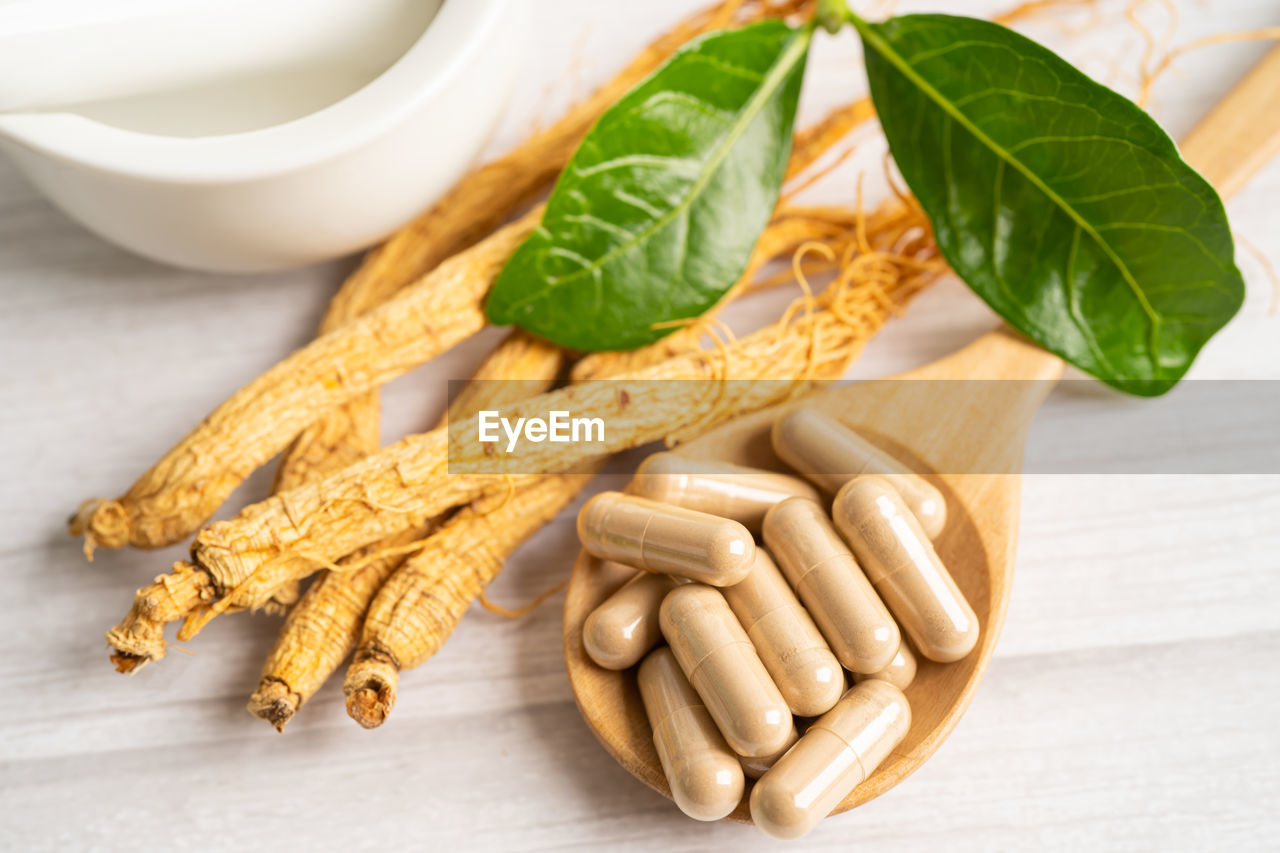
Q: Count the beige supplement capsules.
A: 12